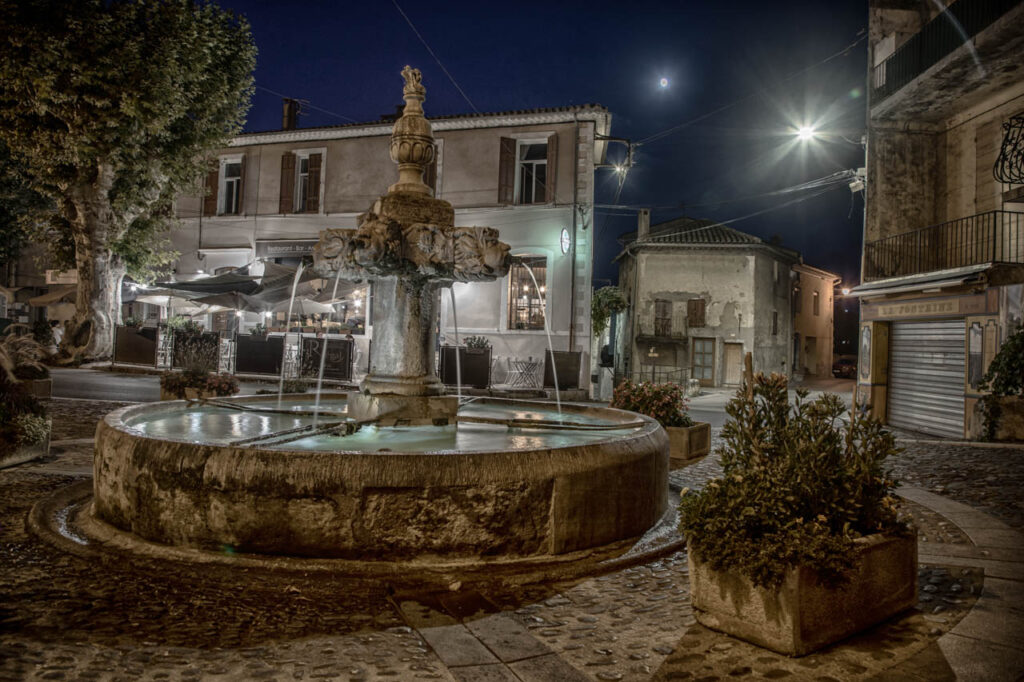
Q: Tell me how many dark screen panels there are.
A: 6